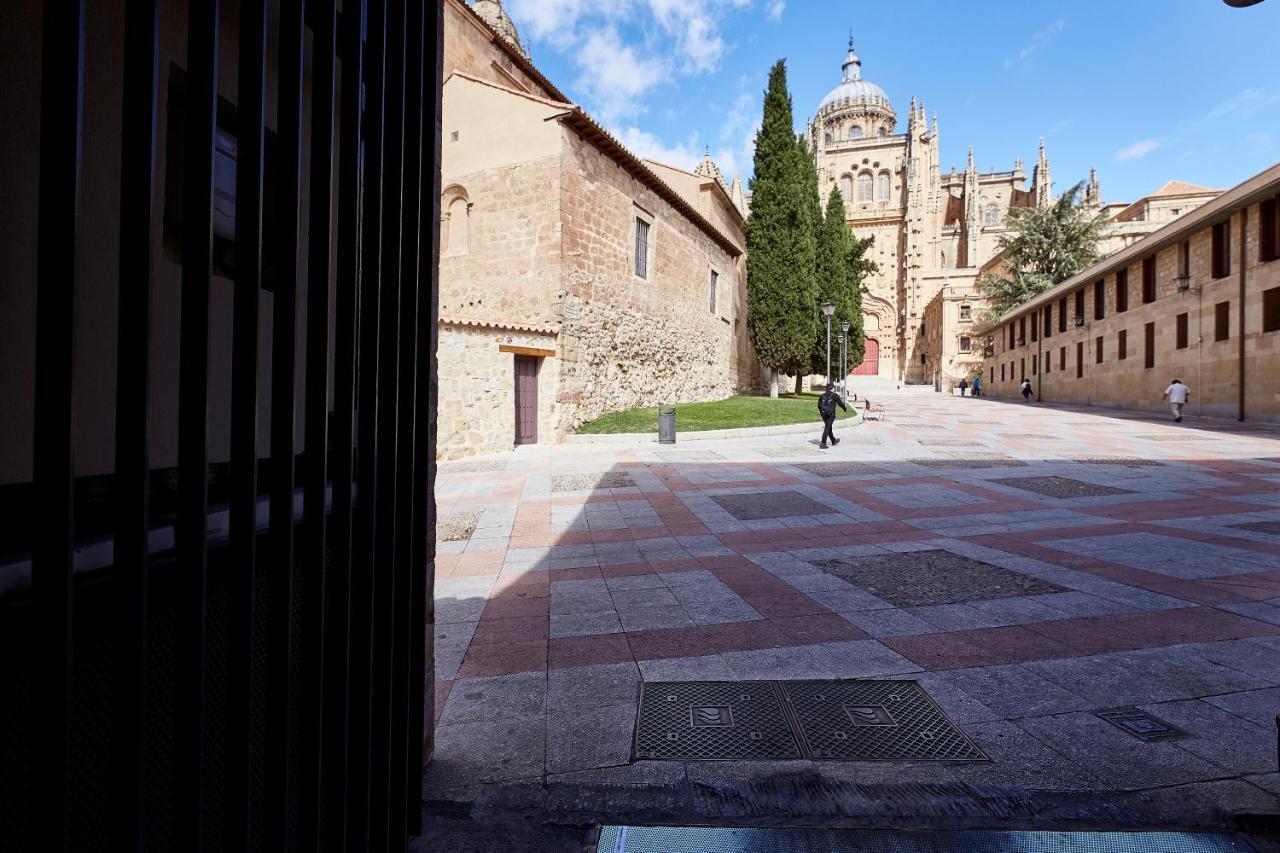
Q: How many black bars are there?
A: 11